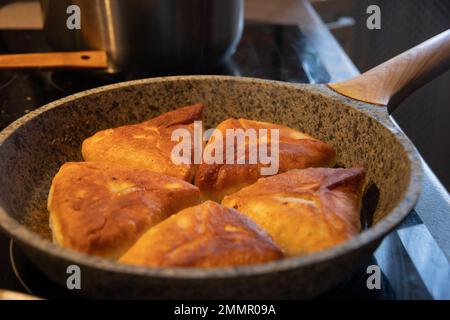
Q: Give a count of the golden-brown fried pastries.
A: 5